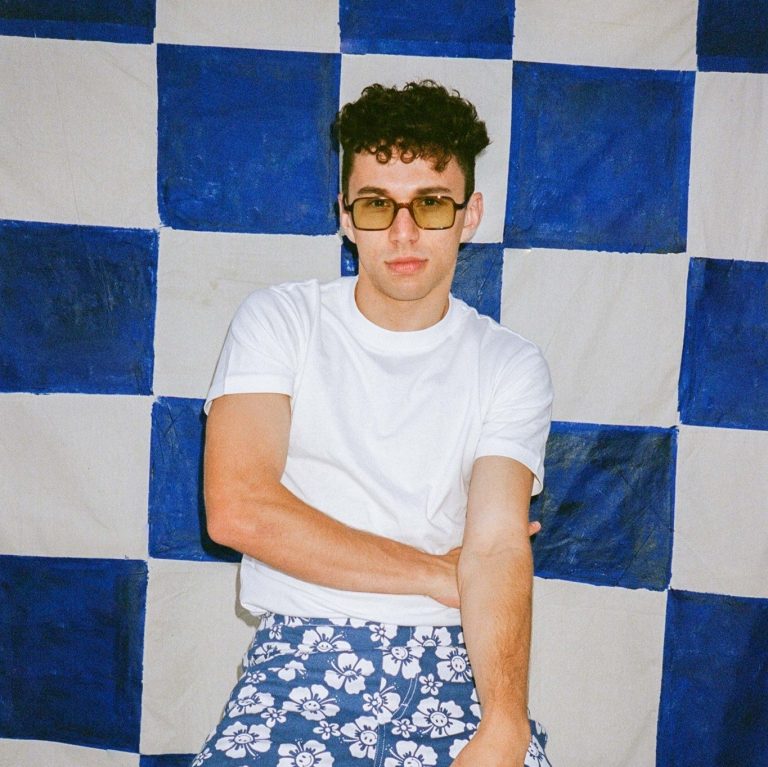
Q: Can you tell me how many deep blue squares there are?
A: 13